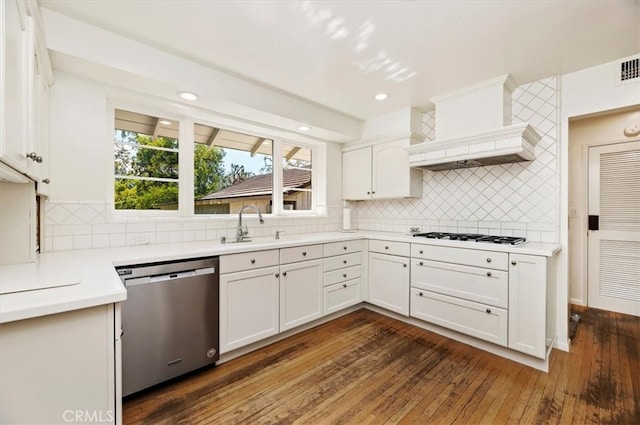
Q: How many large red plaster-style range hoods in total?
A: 0